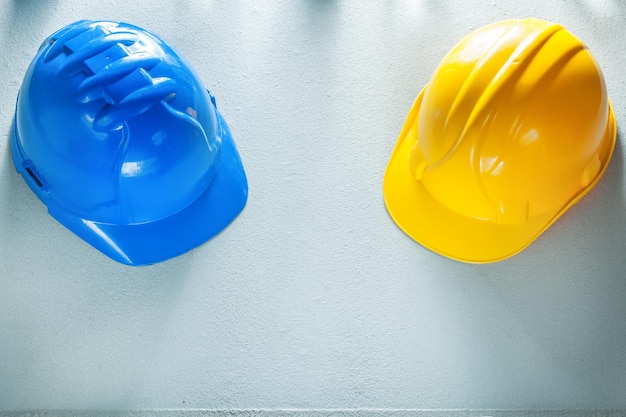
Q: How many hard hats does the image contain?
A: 2